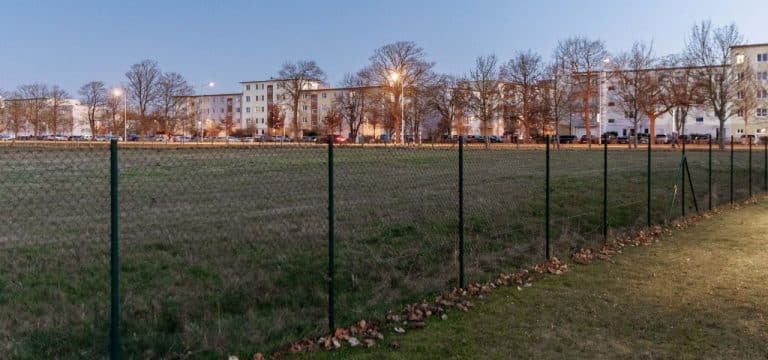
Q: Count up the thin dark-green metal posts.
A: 11